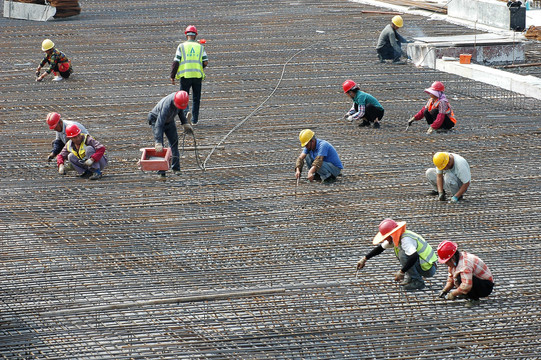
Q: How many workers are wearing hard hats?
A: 12